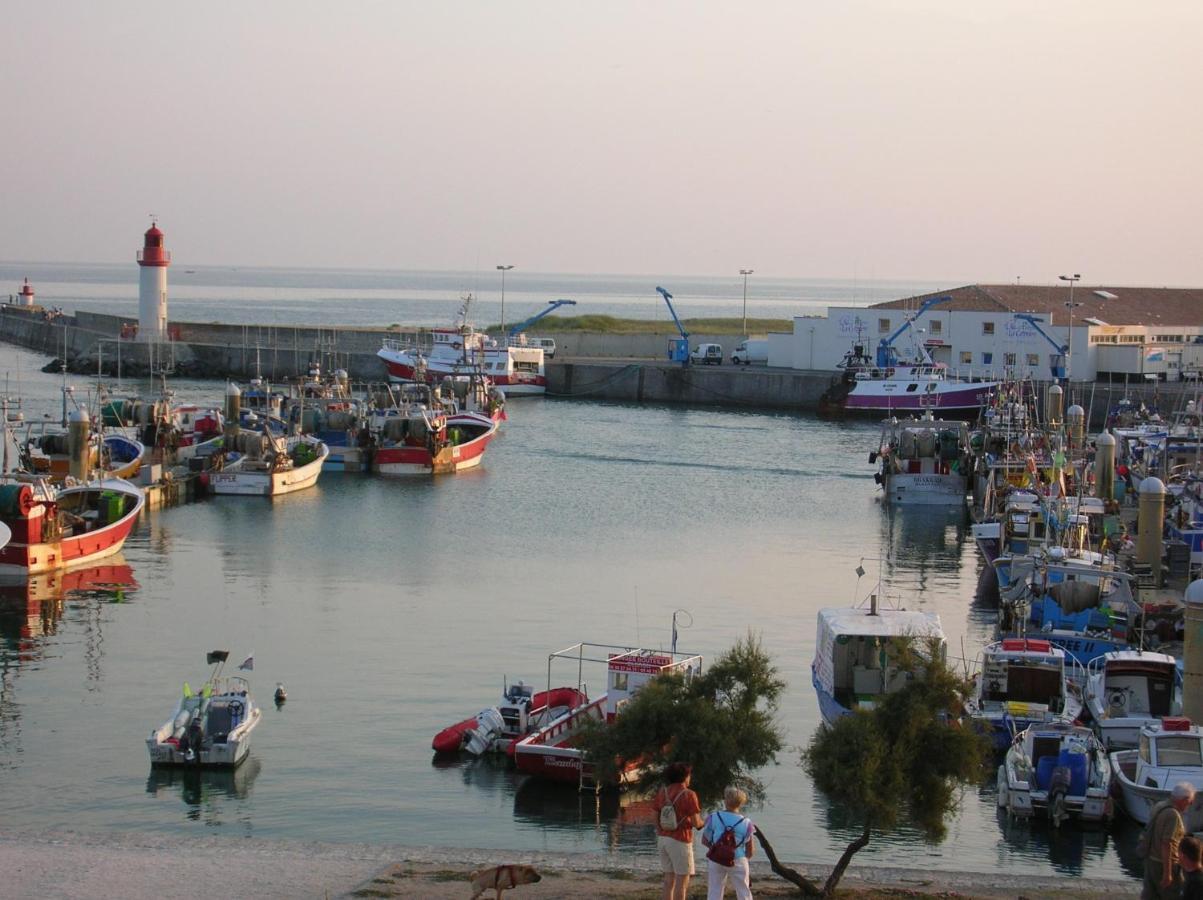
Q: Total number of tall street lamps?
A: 3